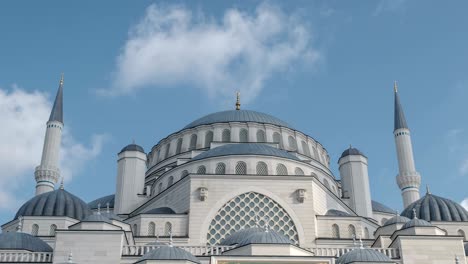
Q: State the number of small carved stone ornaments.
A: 2